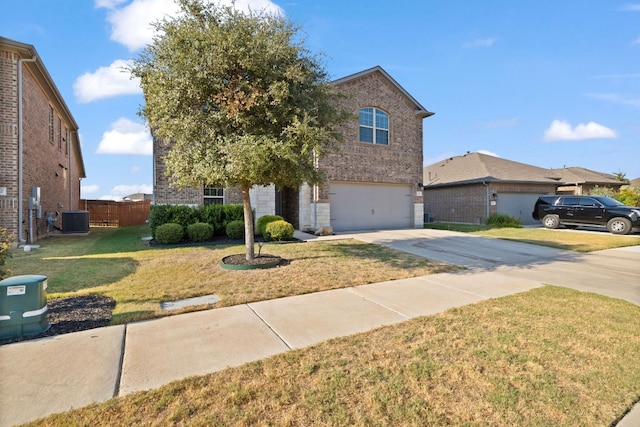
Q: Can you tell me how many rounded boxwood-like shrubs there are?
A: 5